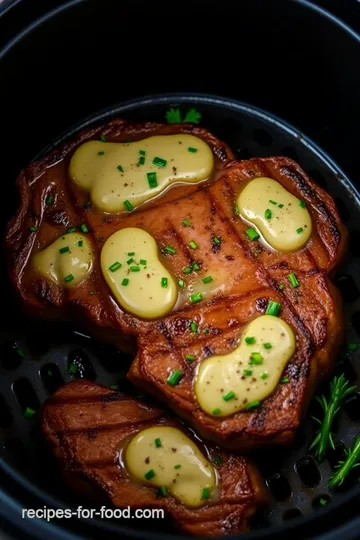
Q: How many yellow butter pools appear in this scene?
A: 6